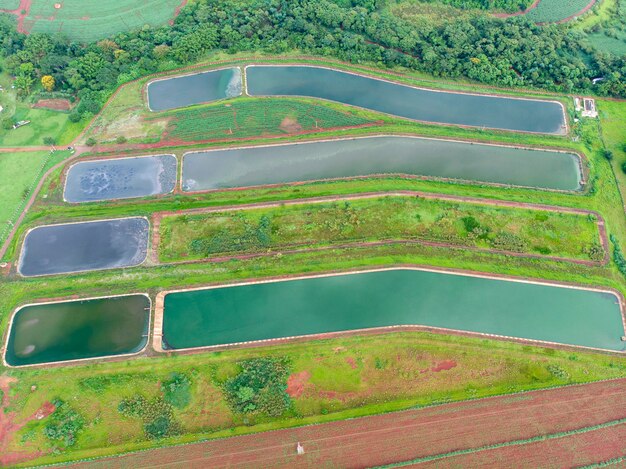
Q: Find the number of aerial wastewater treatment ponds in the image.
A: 7